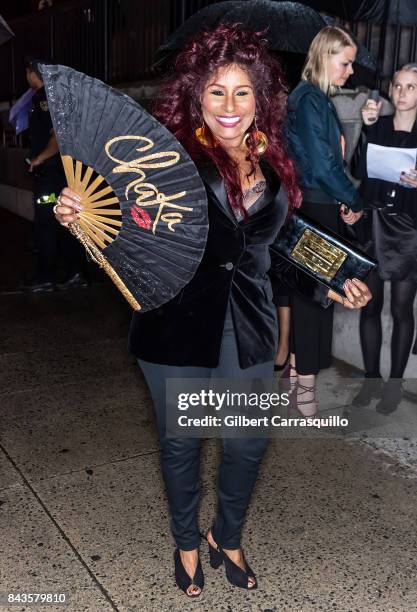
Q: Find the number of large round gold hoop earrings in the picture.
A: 2